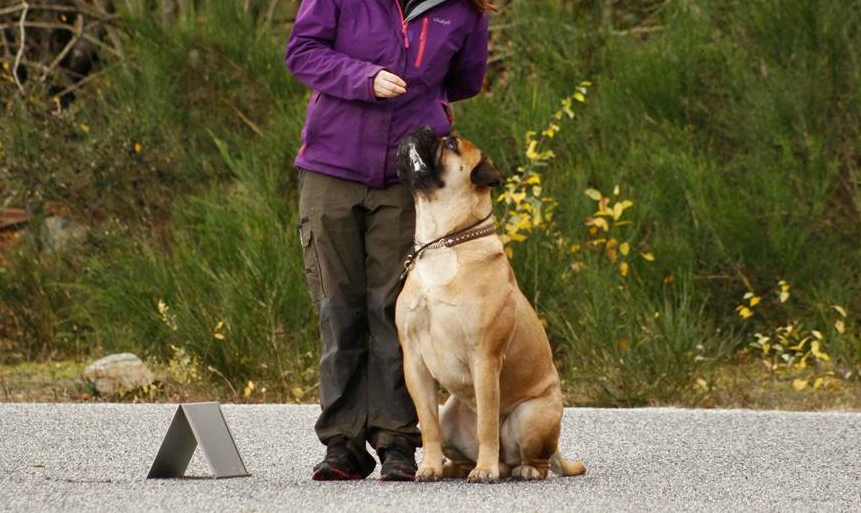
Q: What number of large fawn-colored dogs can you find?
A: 1